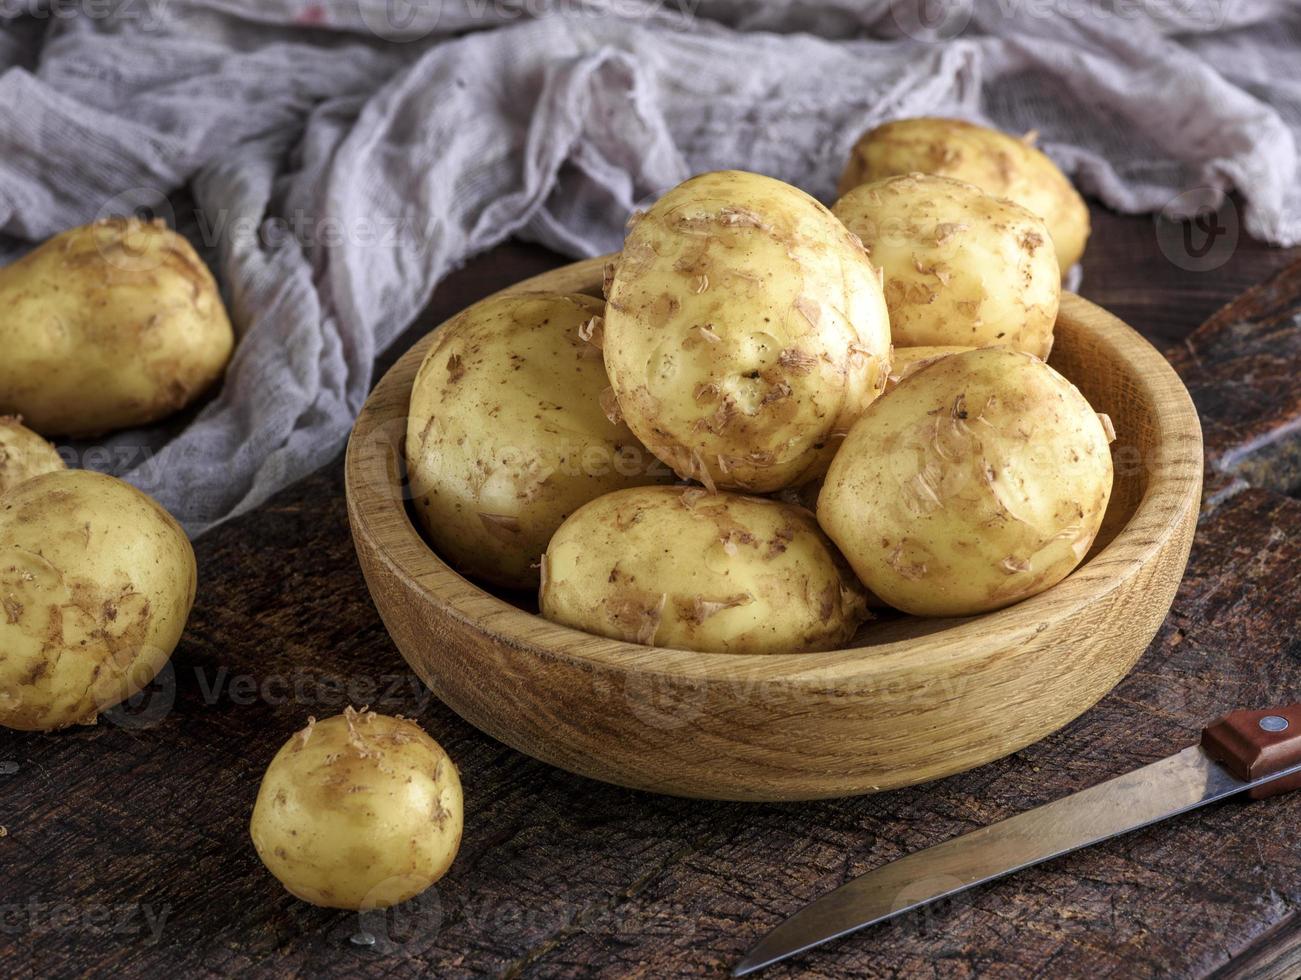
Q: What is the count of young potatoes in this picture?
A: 11